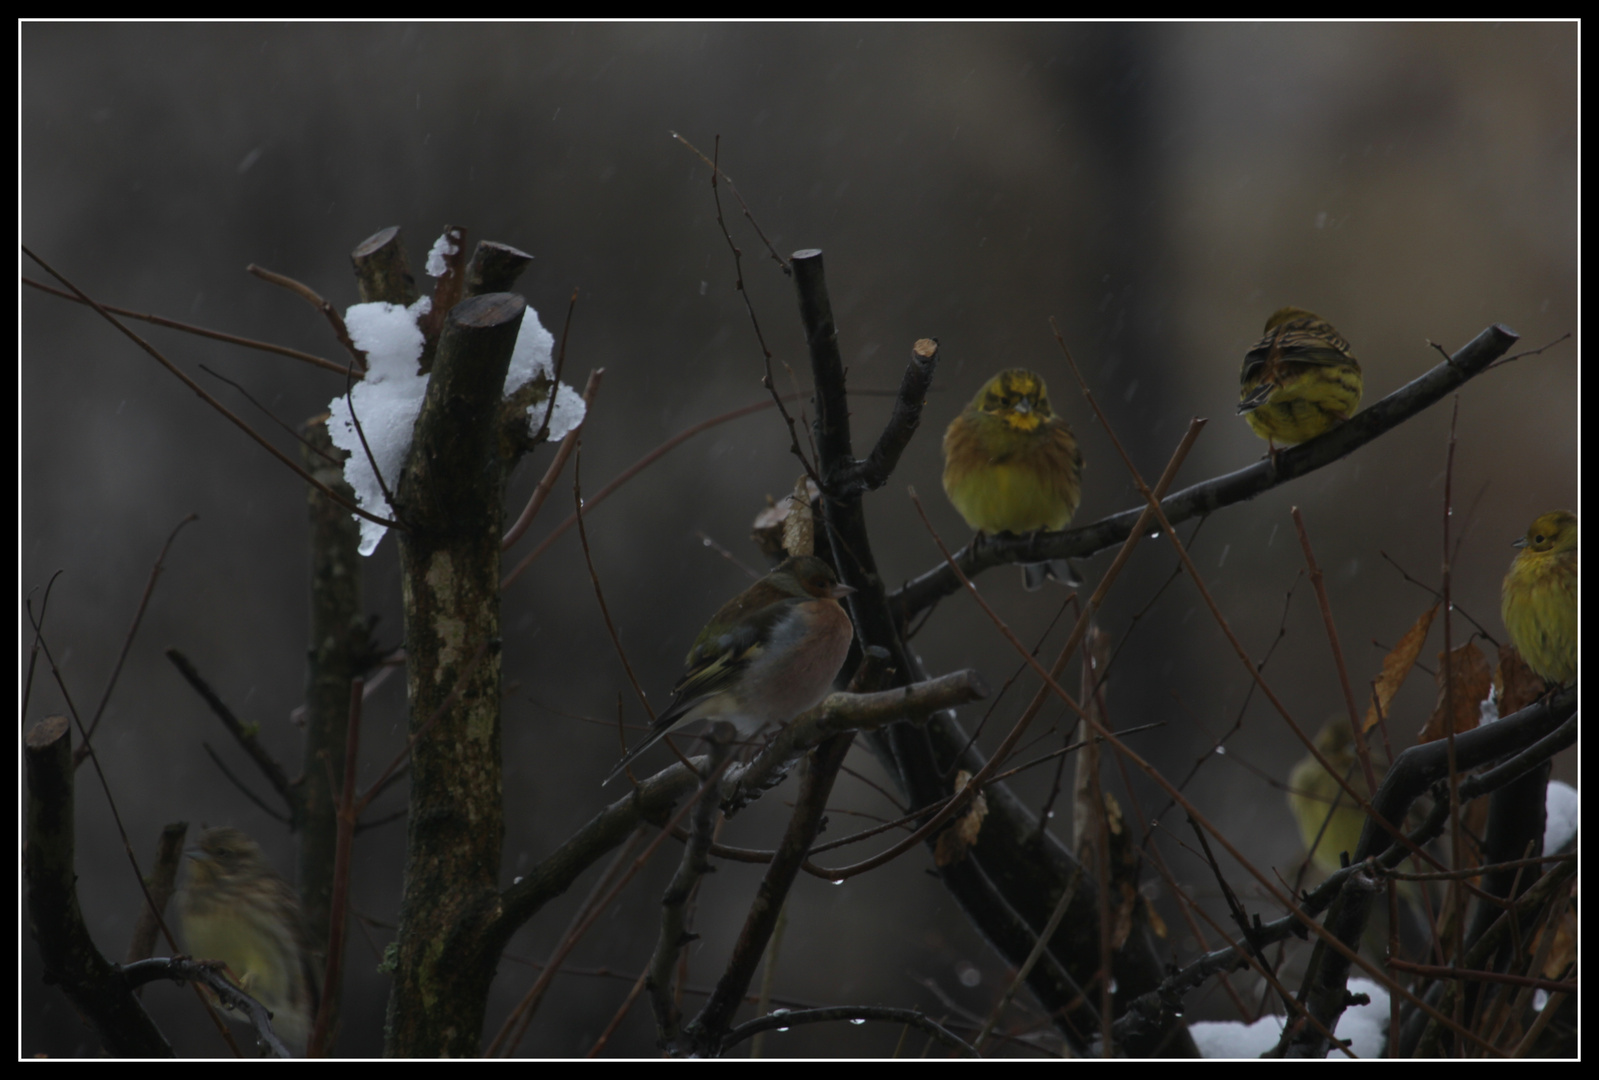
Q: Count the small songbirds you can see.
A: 6